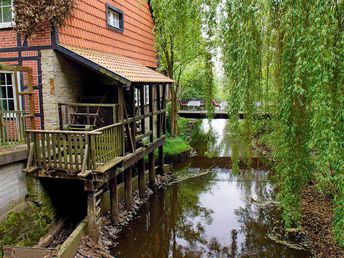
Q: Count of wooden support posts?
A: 6